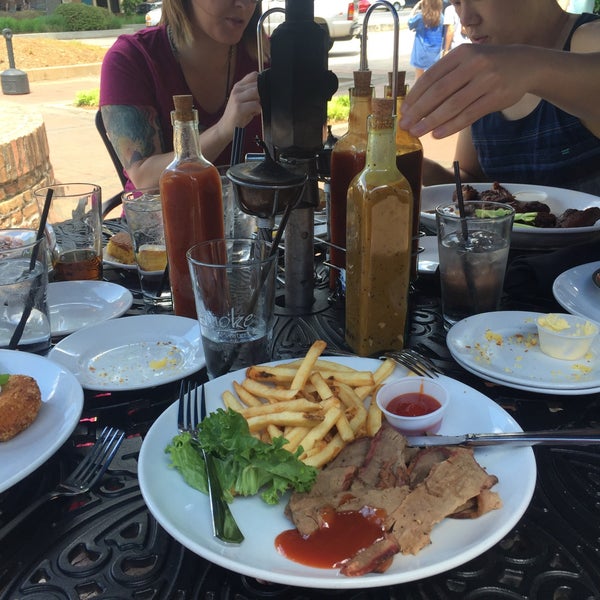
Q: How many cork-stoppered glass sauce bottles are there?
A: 4